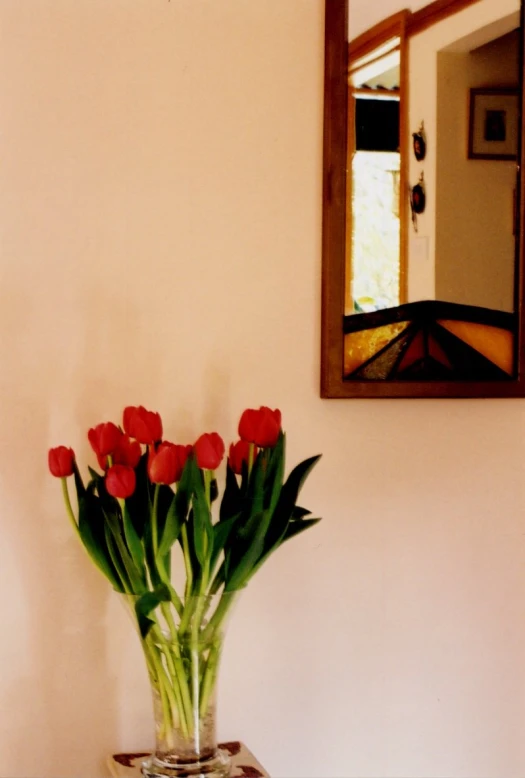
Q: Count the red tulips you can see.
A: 10